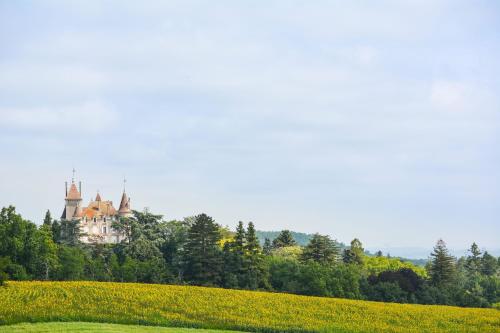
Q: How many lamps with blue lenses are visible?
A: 0